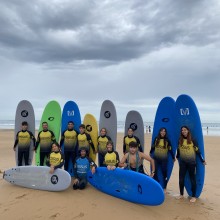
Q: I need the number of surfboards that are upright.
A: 8